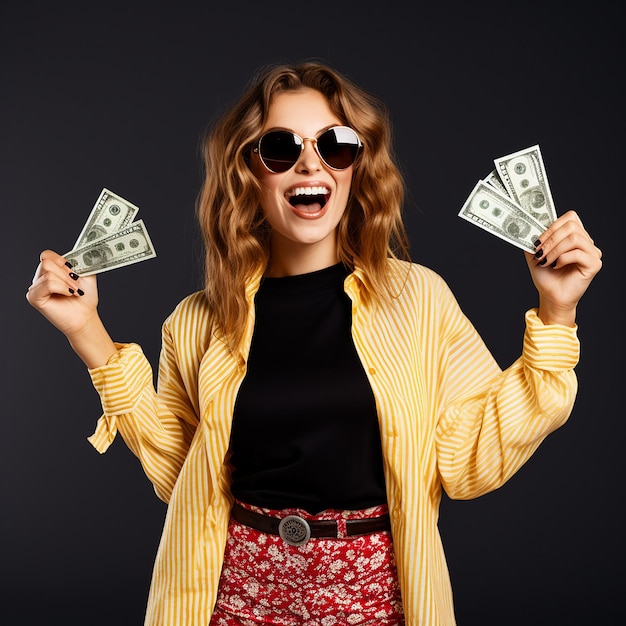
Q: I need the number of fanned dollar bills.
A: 5